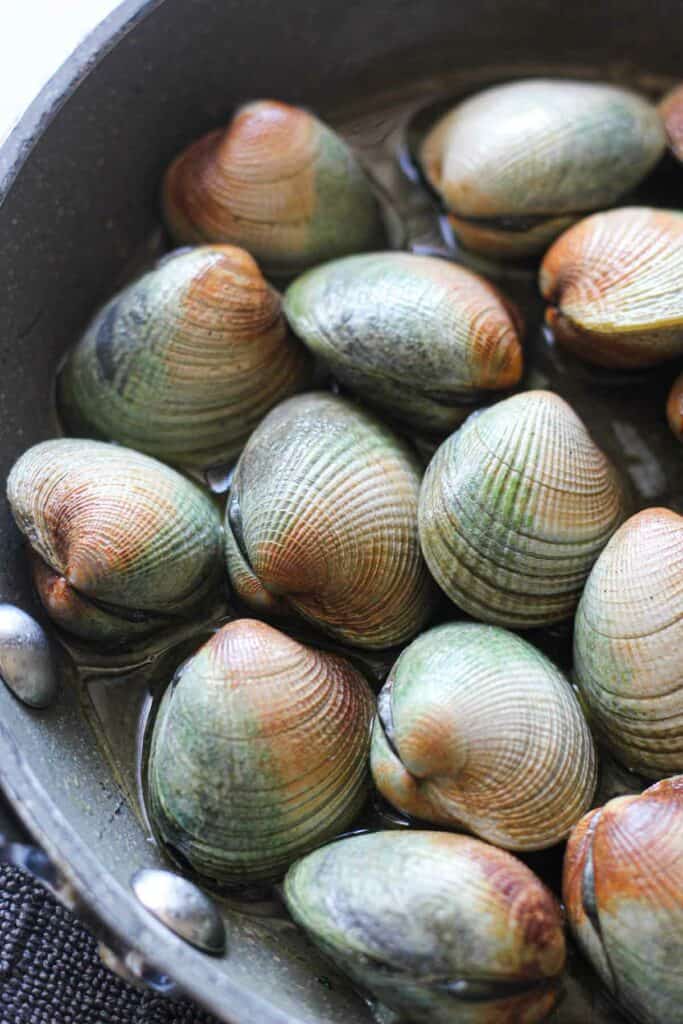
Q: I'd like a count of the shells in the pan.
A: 15